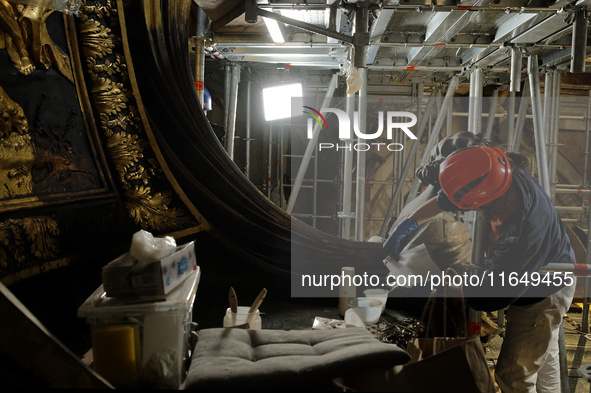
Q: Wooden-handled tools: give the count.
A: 2